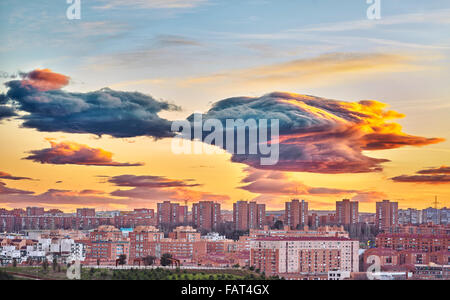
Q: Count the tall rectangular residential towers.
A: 6